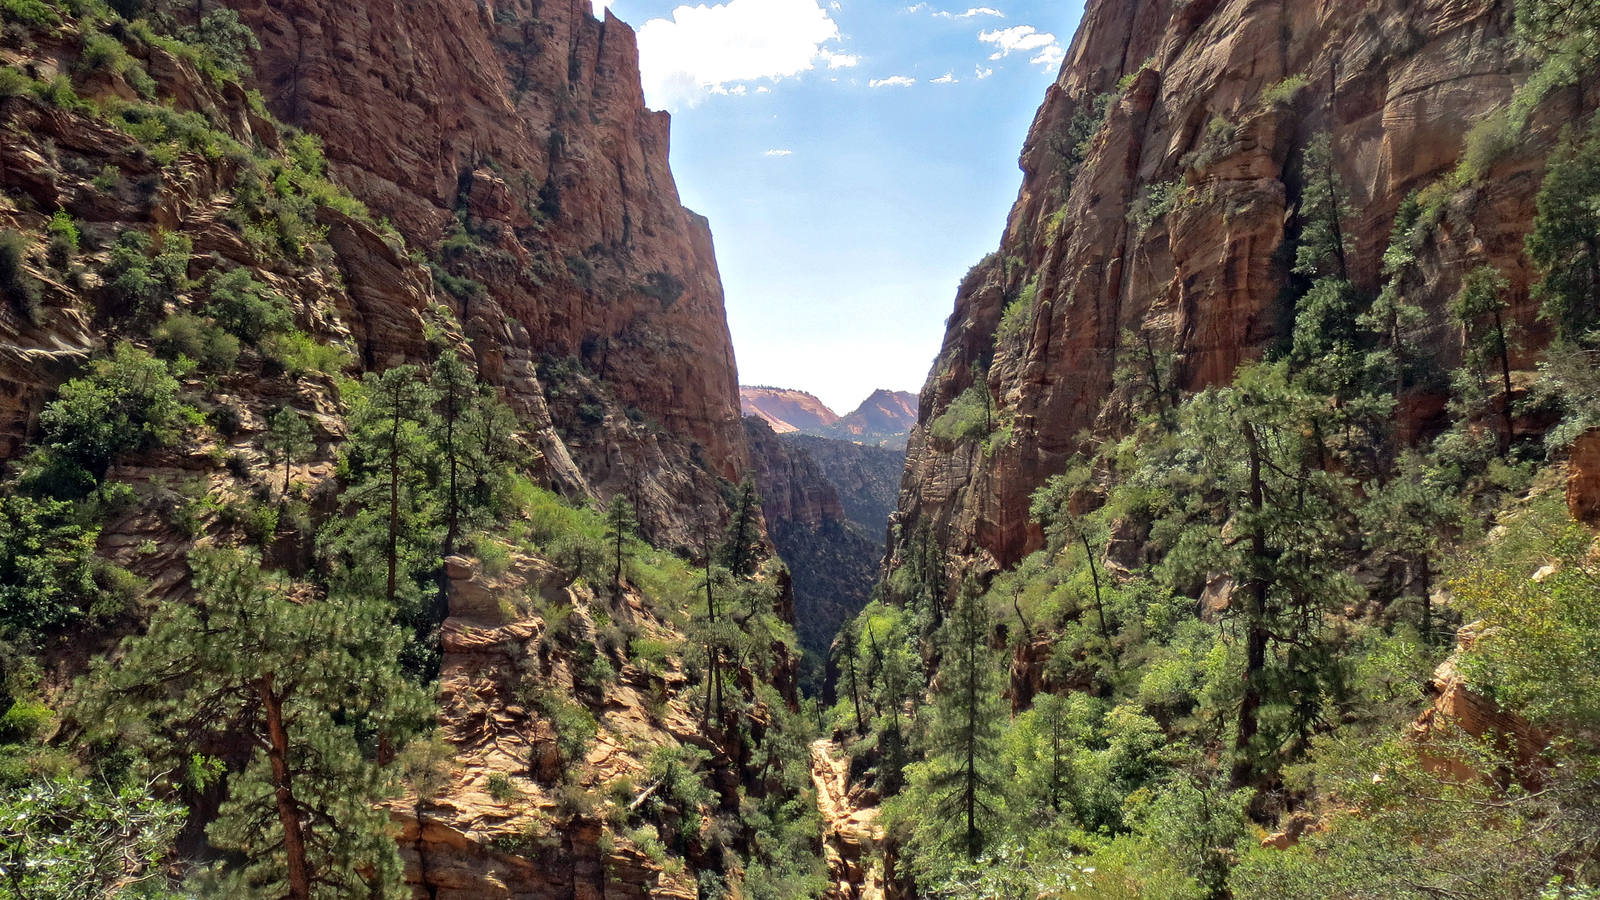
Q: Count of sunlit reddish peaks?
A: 2